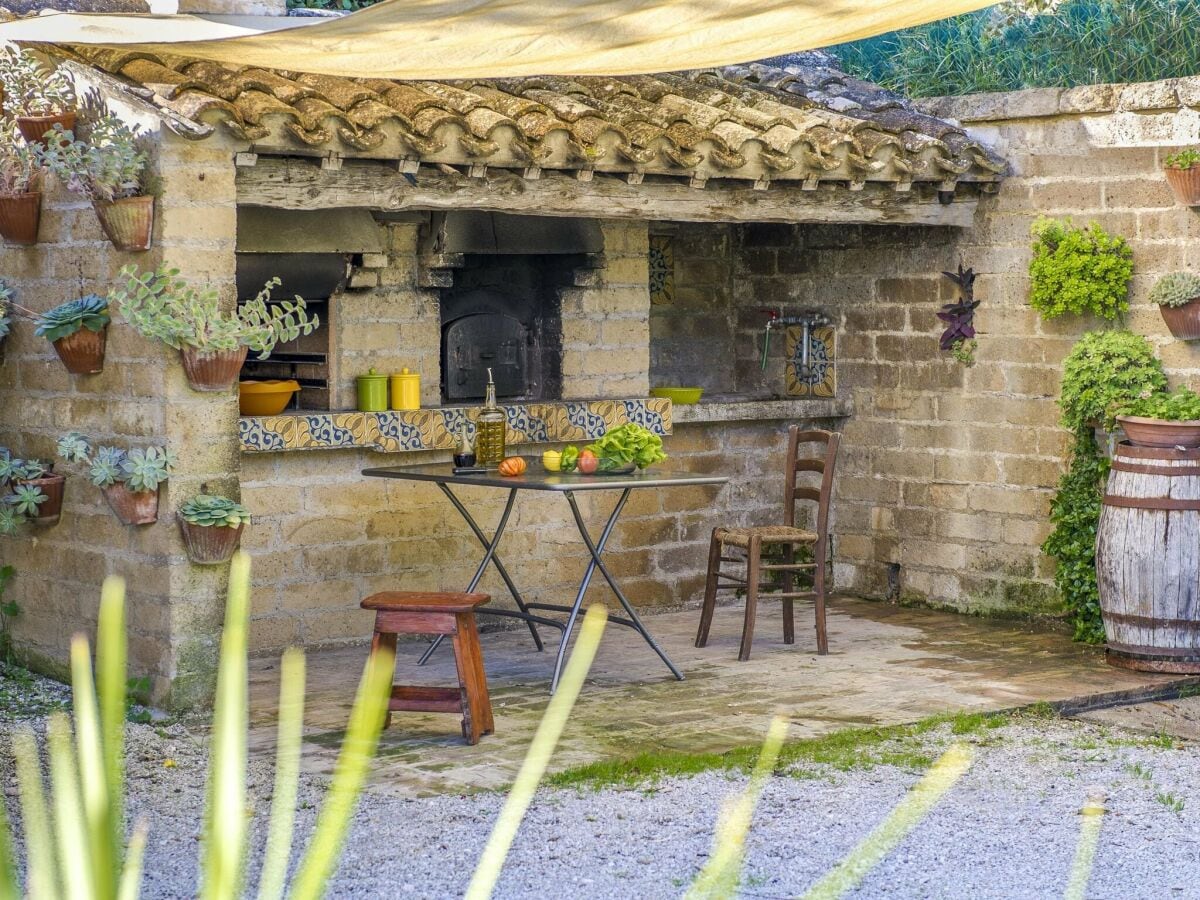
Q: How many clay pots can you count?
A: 11